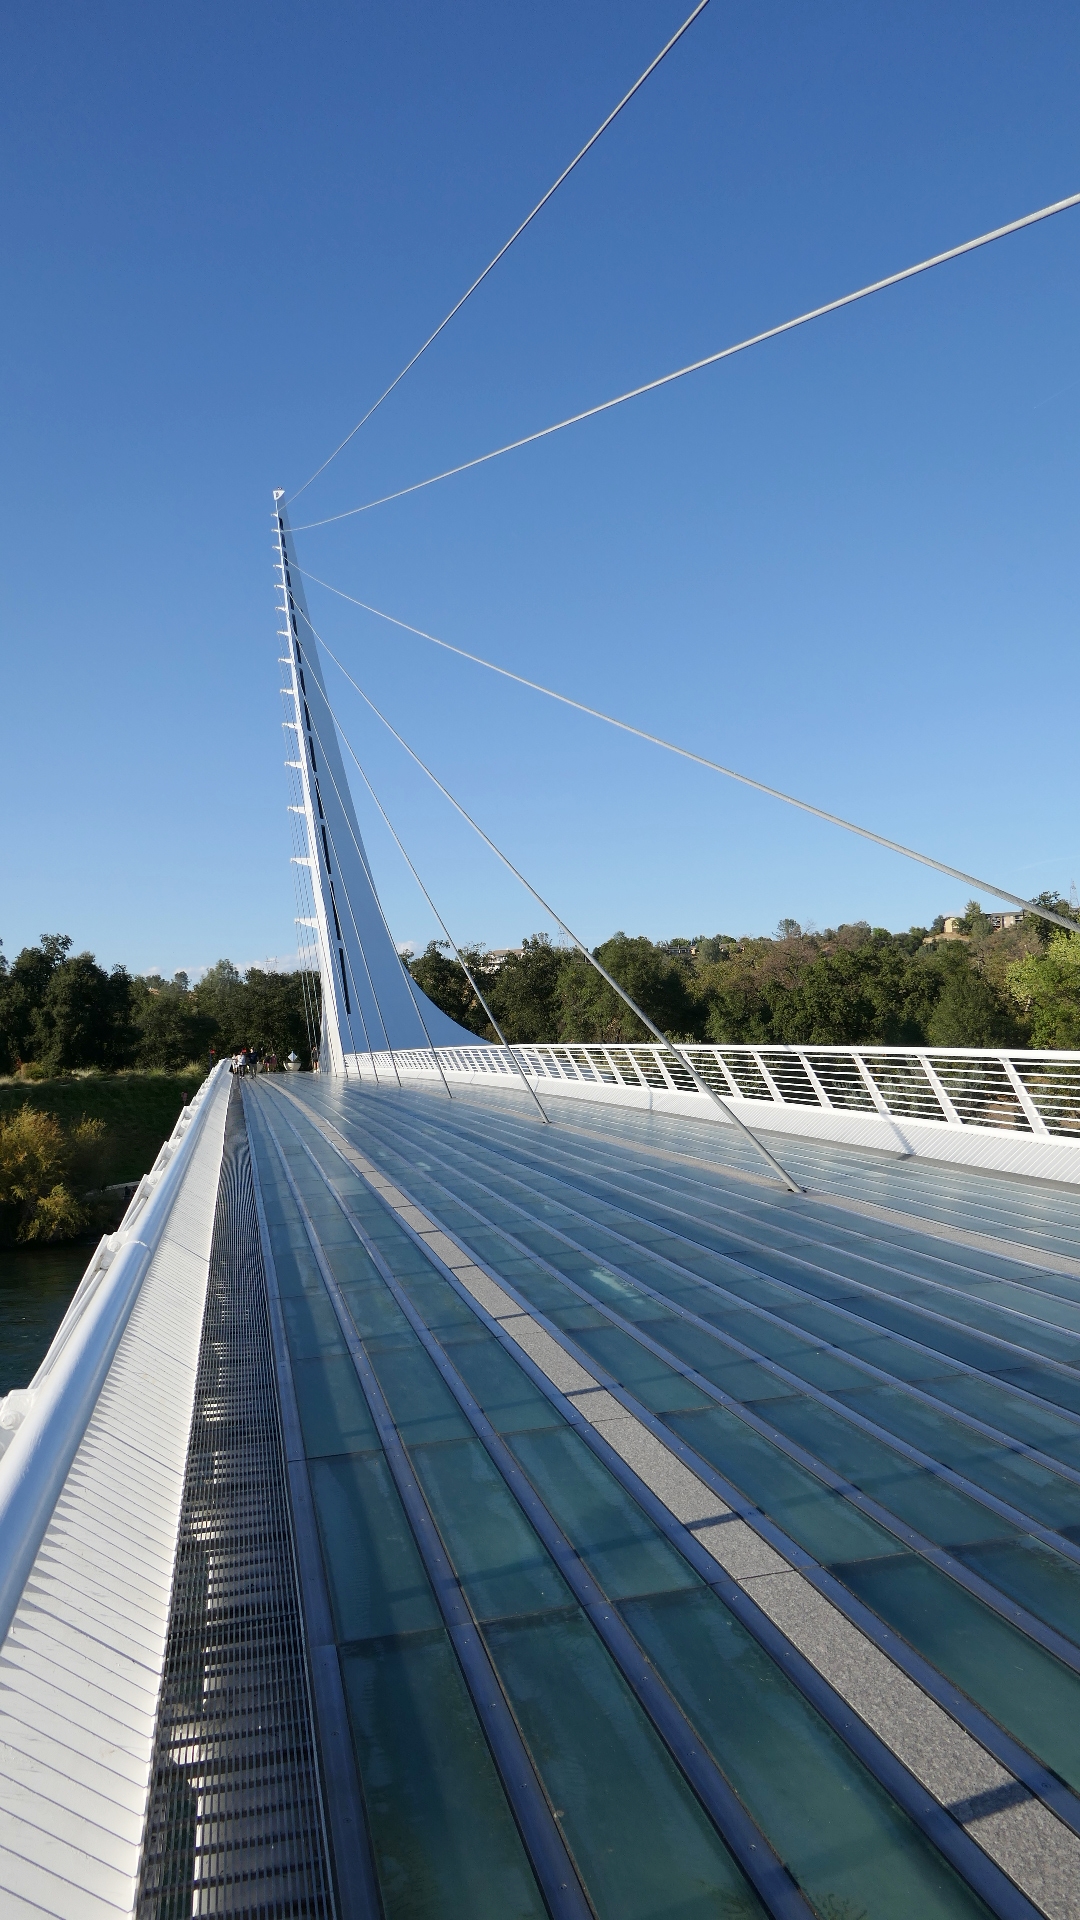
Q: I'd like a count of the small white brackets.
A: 14